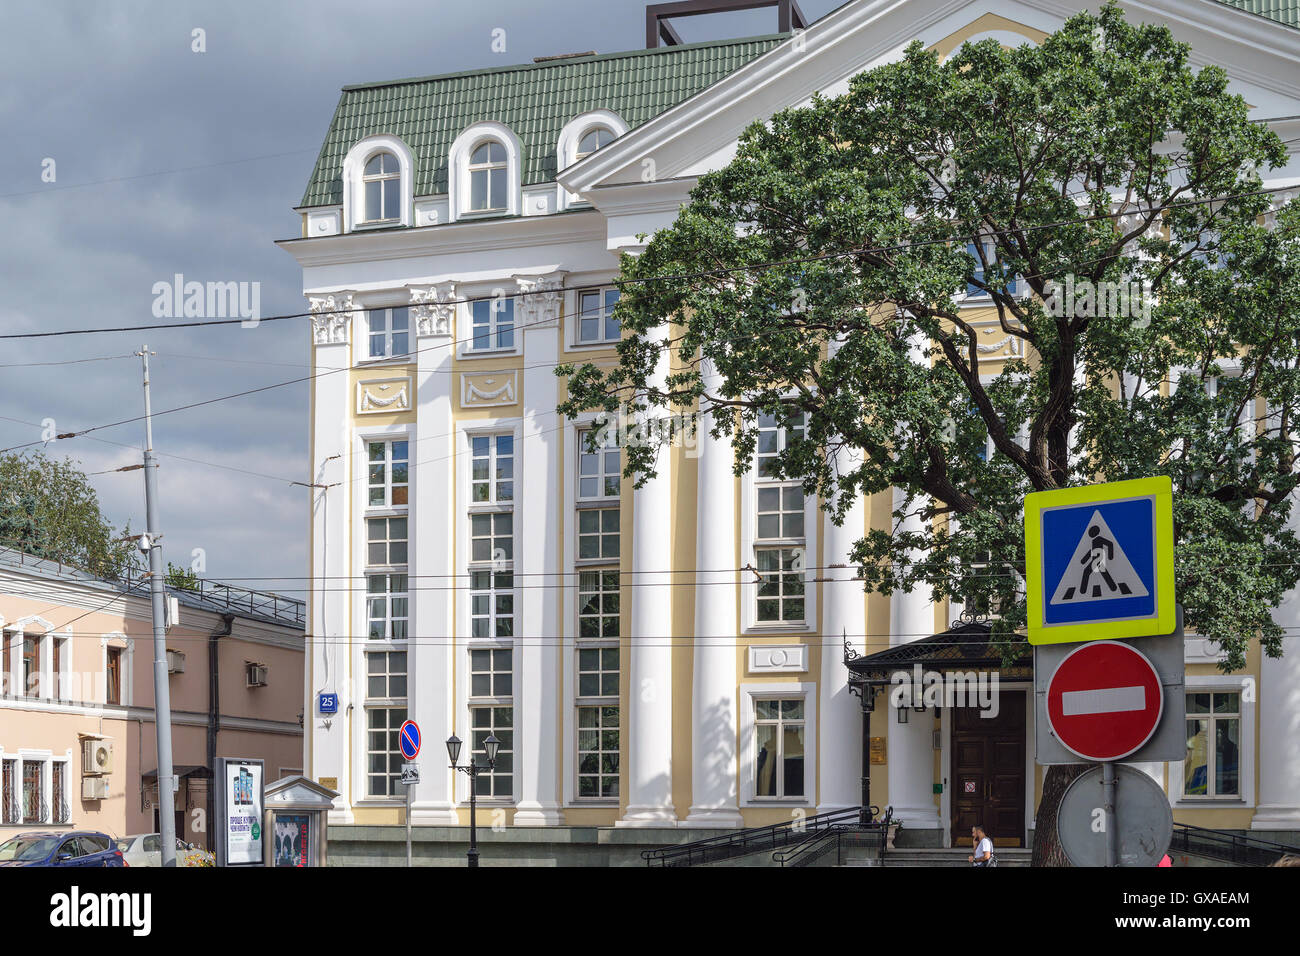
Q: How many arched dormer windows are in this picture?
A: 3